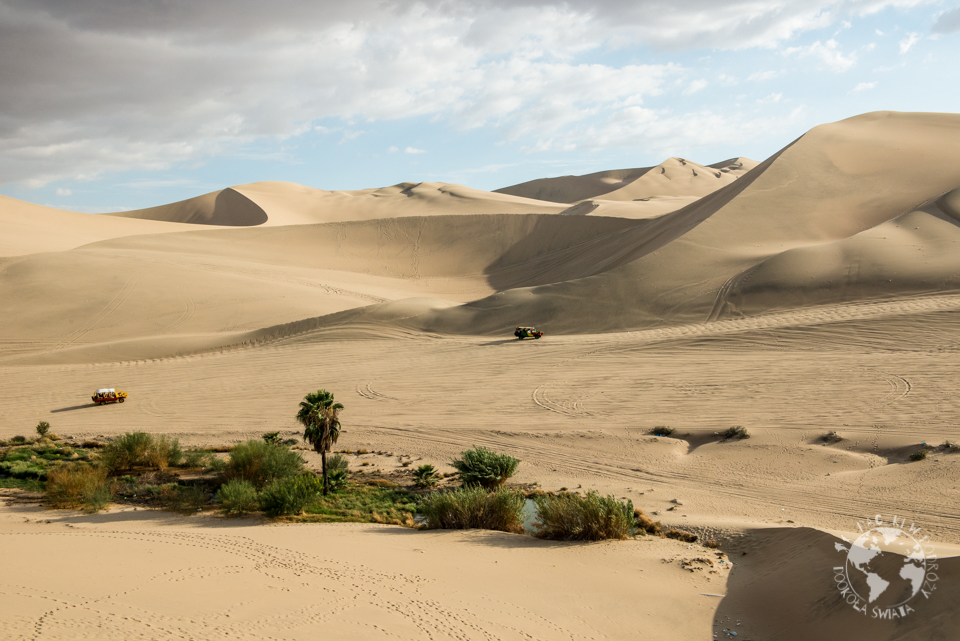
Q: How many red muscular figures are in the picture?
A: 0